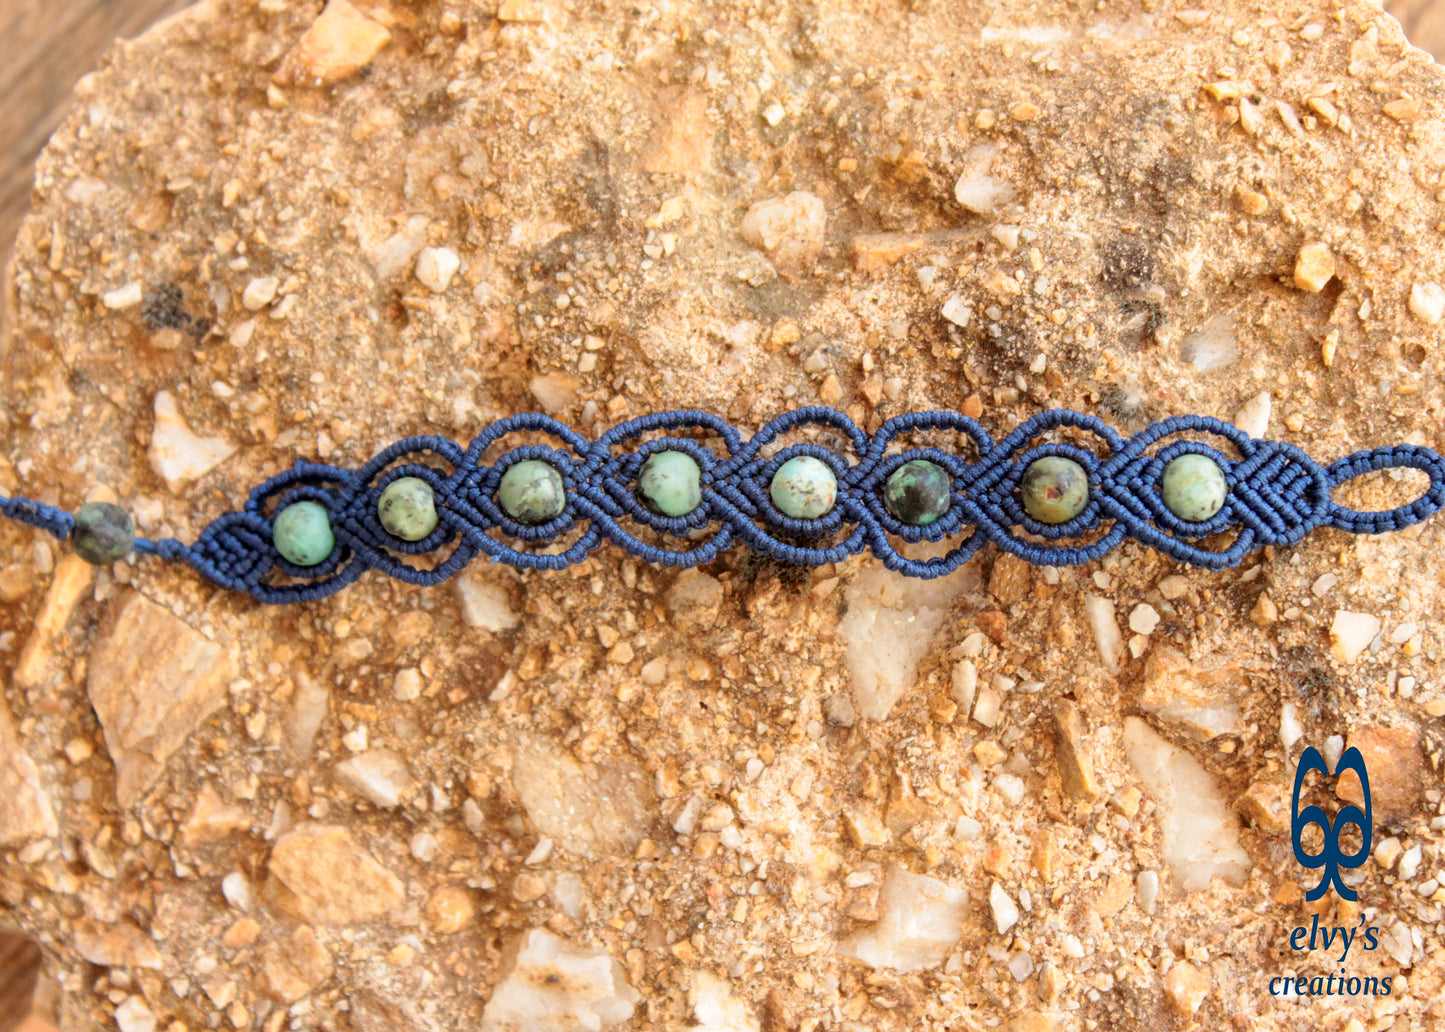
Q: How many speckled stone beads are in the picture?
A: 9